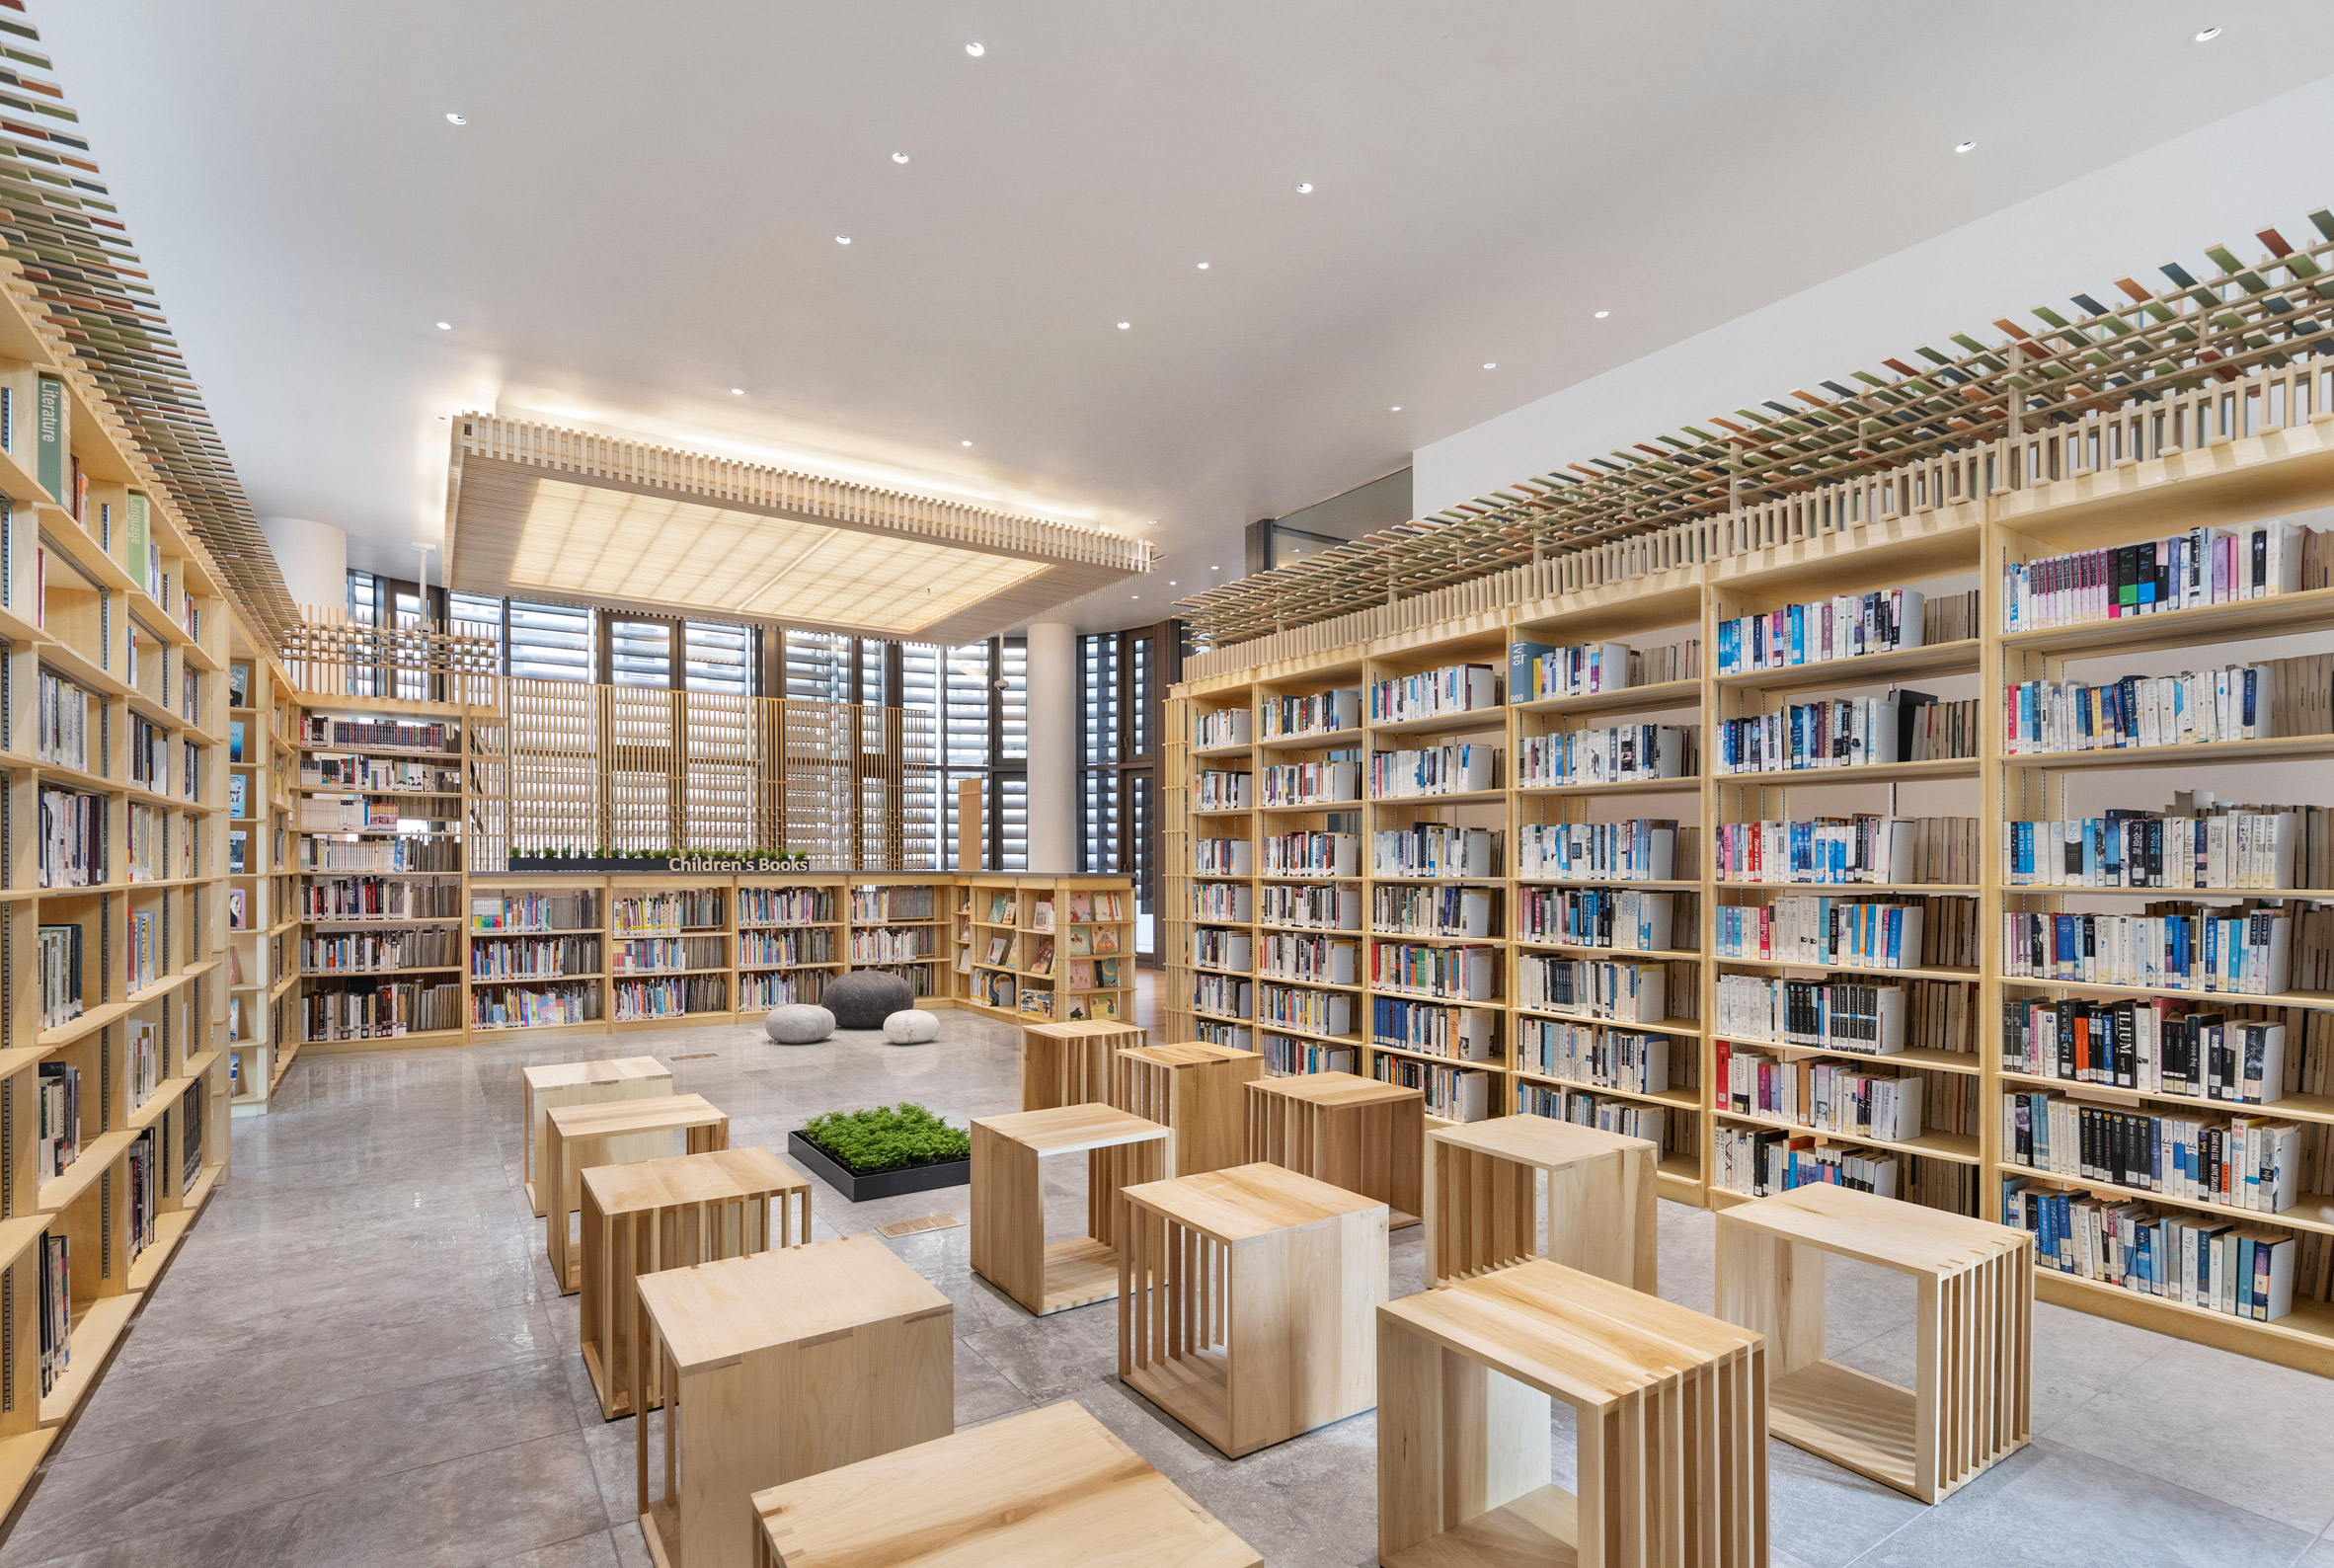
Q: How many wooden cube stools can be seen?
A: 13